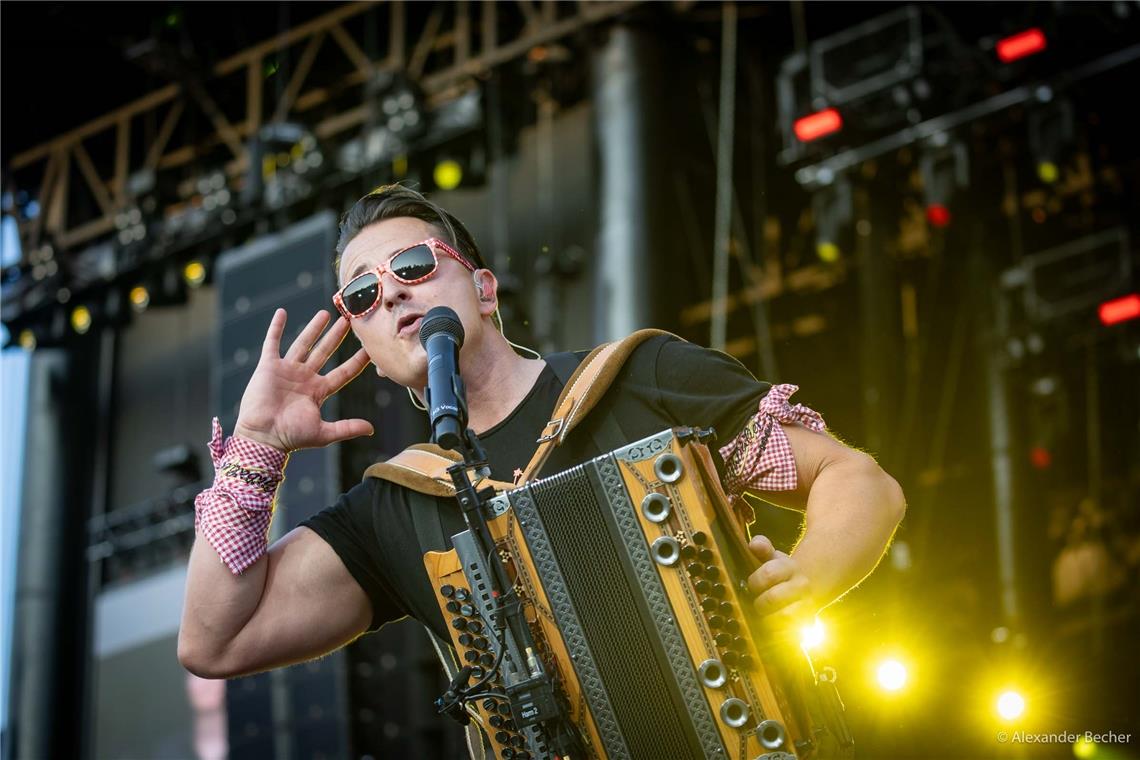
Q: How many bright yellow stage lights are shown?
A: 3